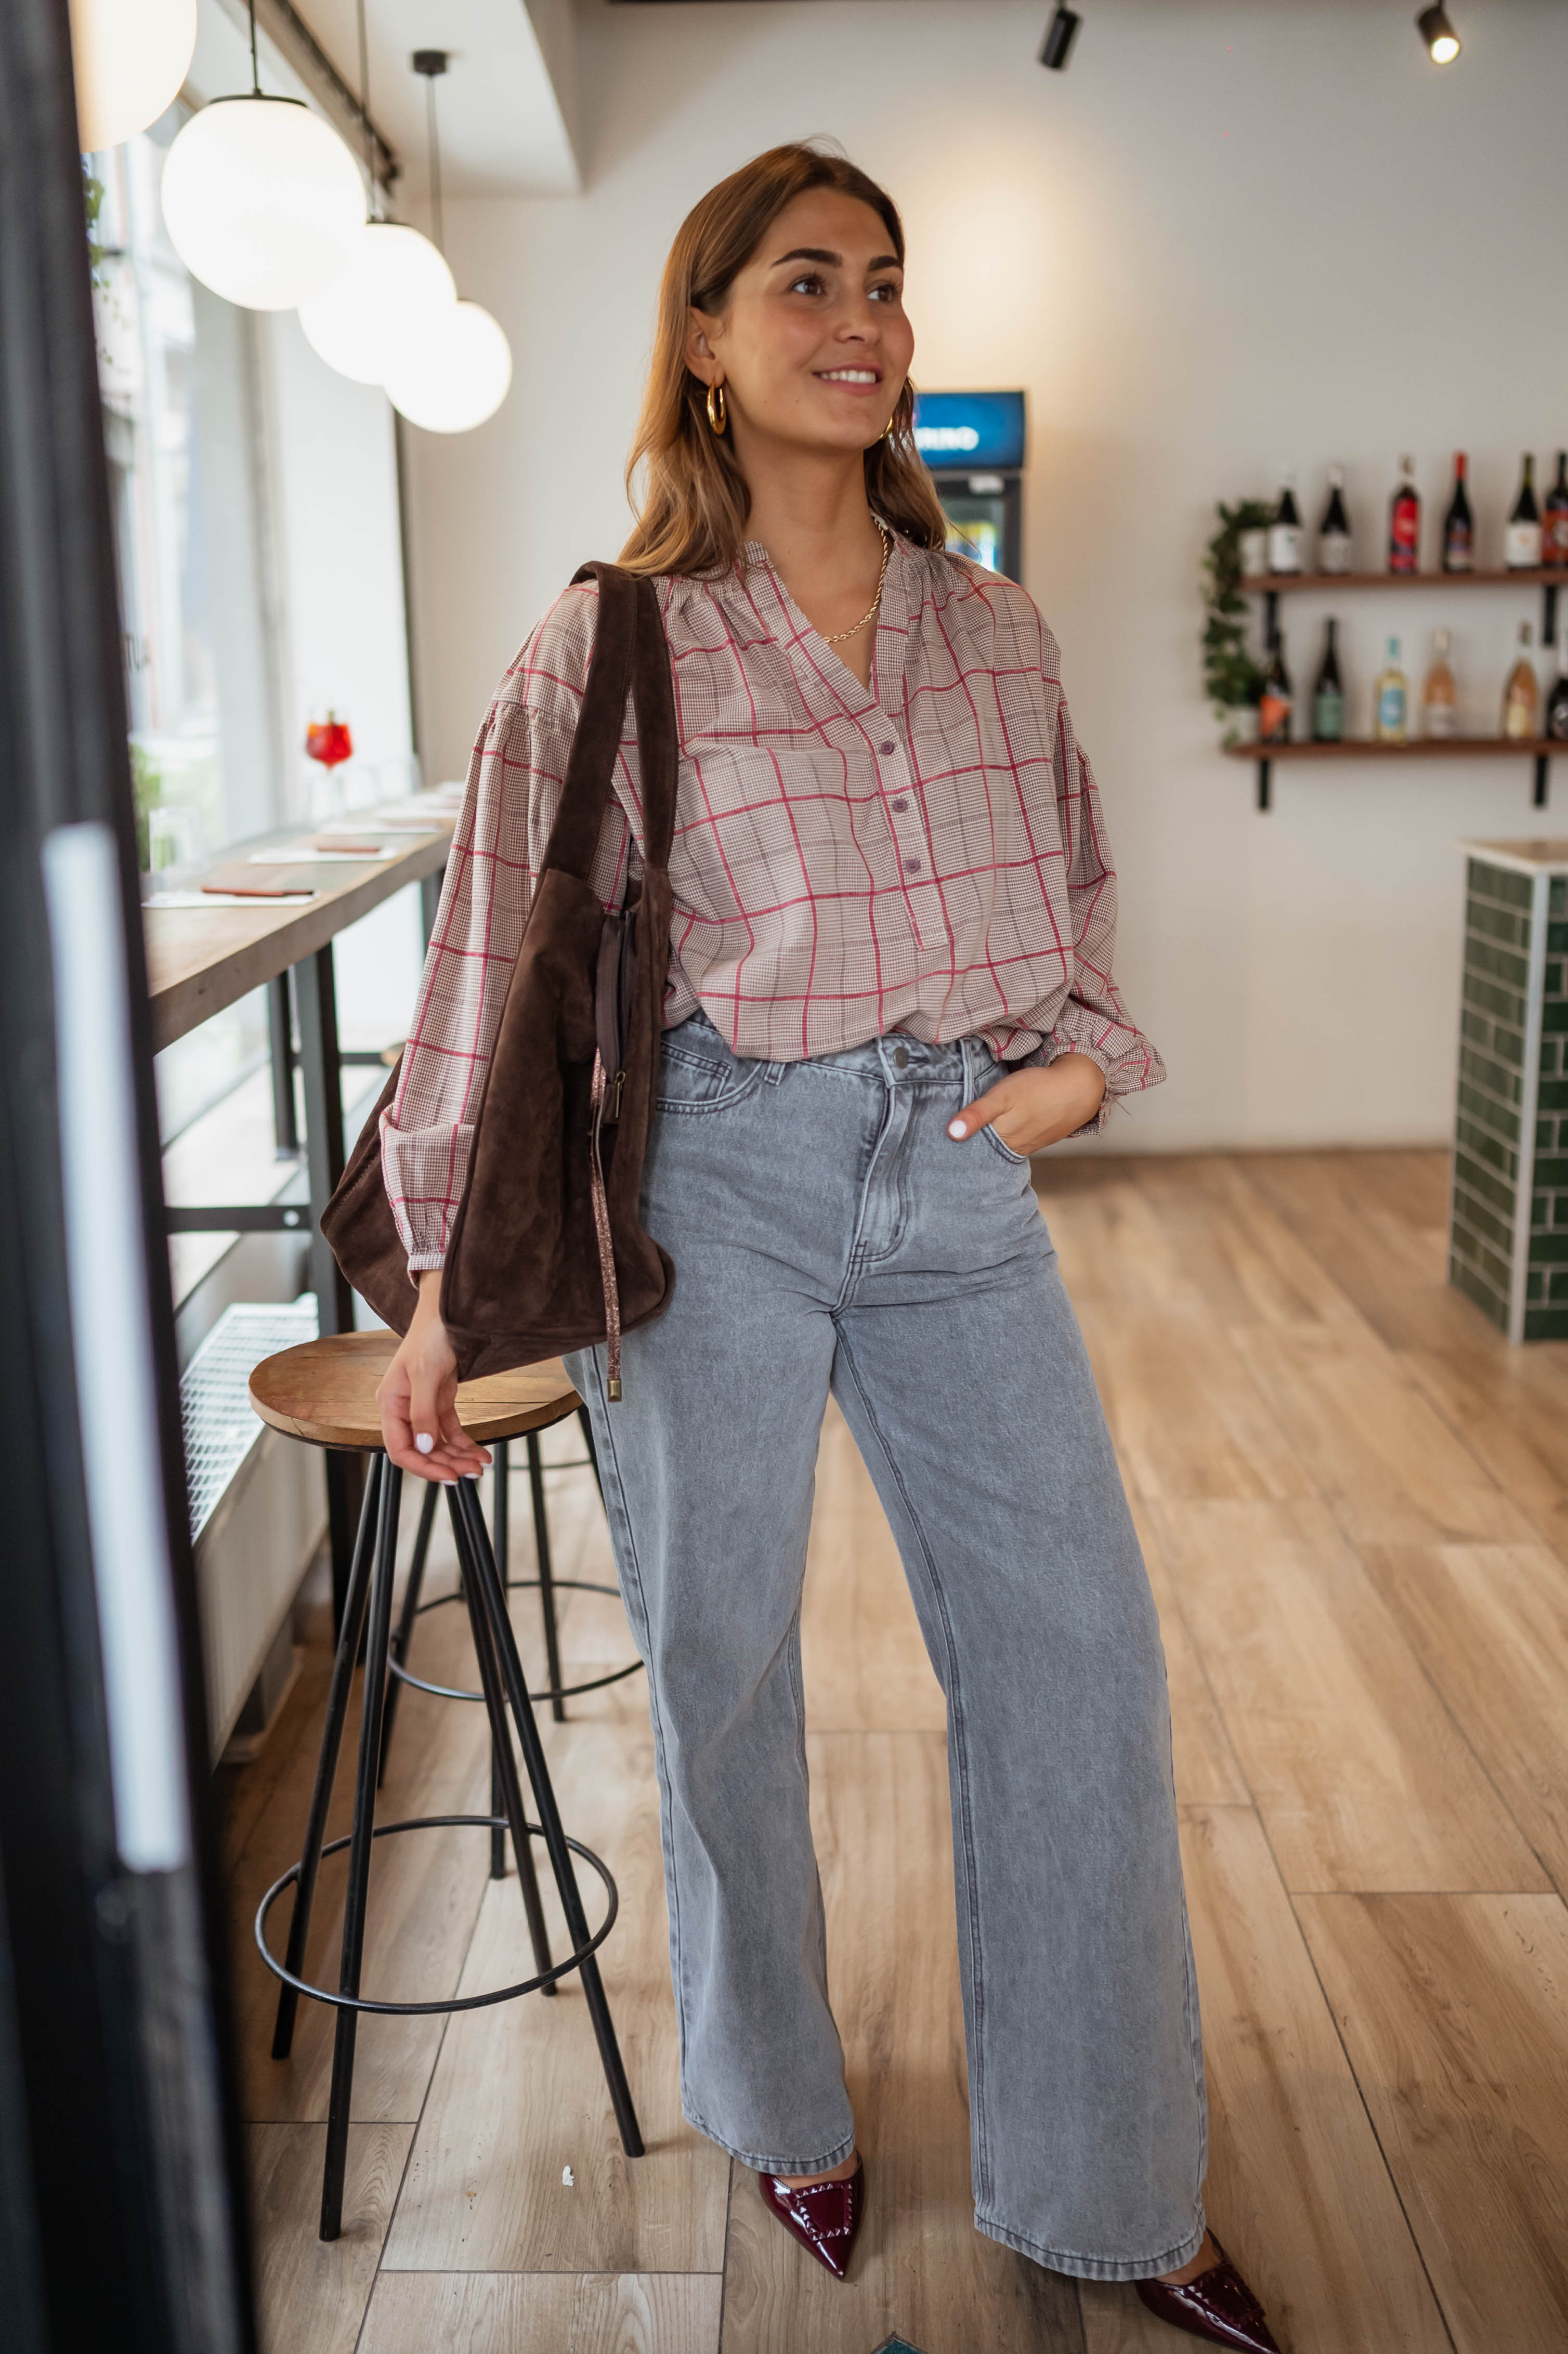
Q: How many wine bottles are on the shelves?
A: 12